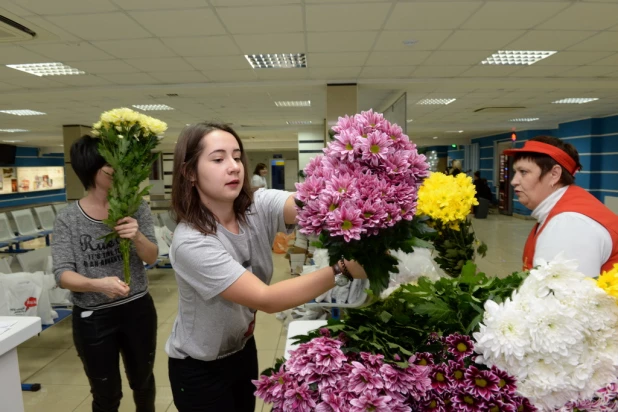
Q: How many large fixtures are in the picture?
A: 3